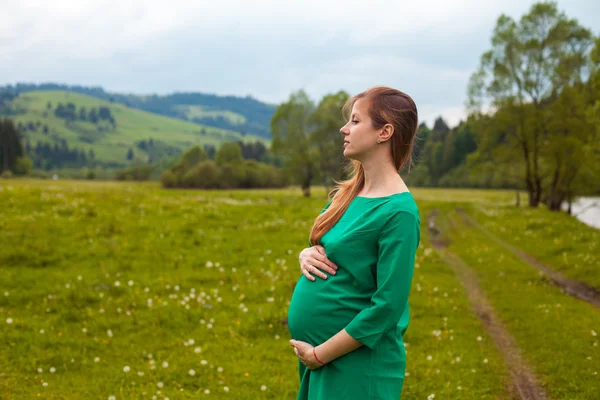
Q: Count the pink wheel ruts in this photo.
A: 0